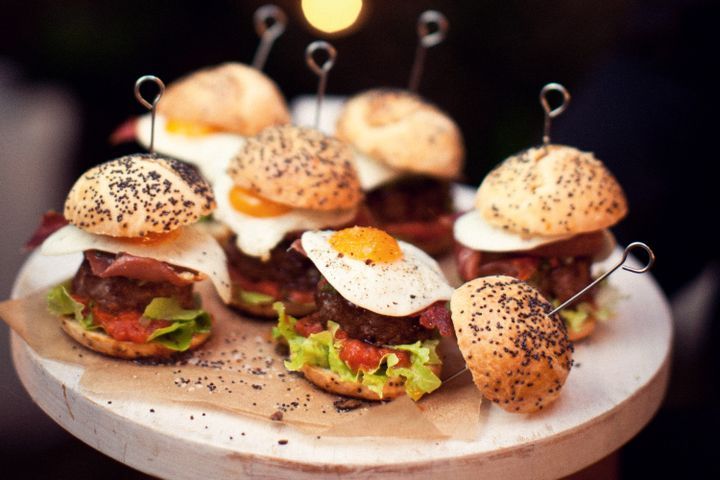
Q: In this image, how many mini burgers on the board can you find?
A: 6